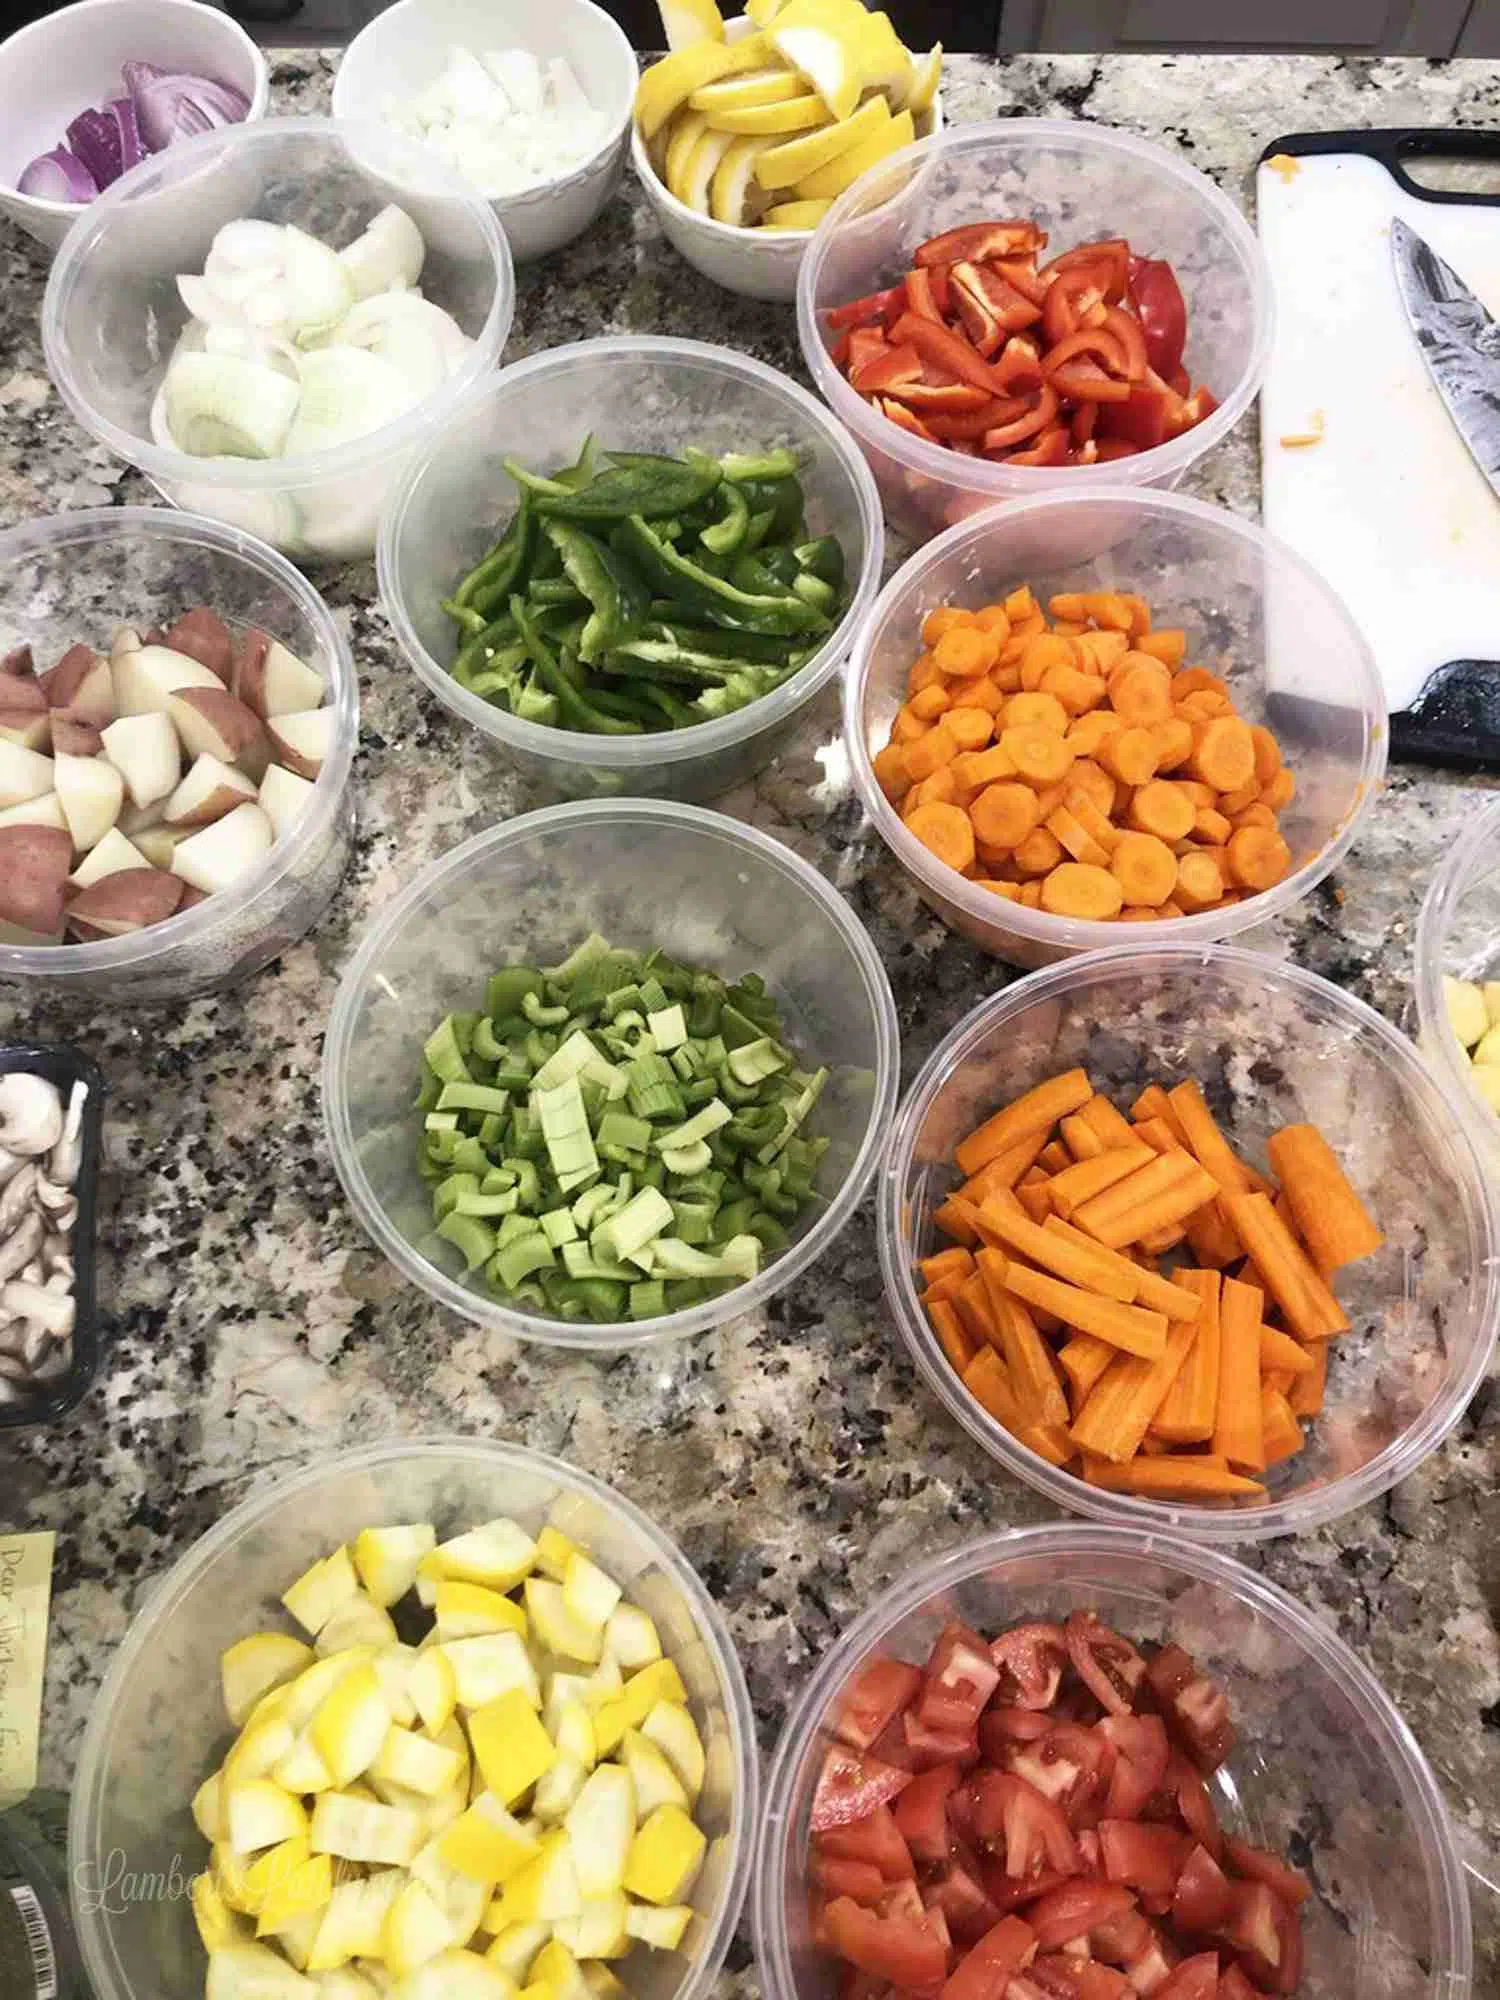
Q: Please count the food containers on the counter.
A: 14